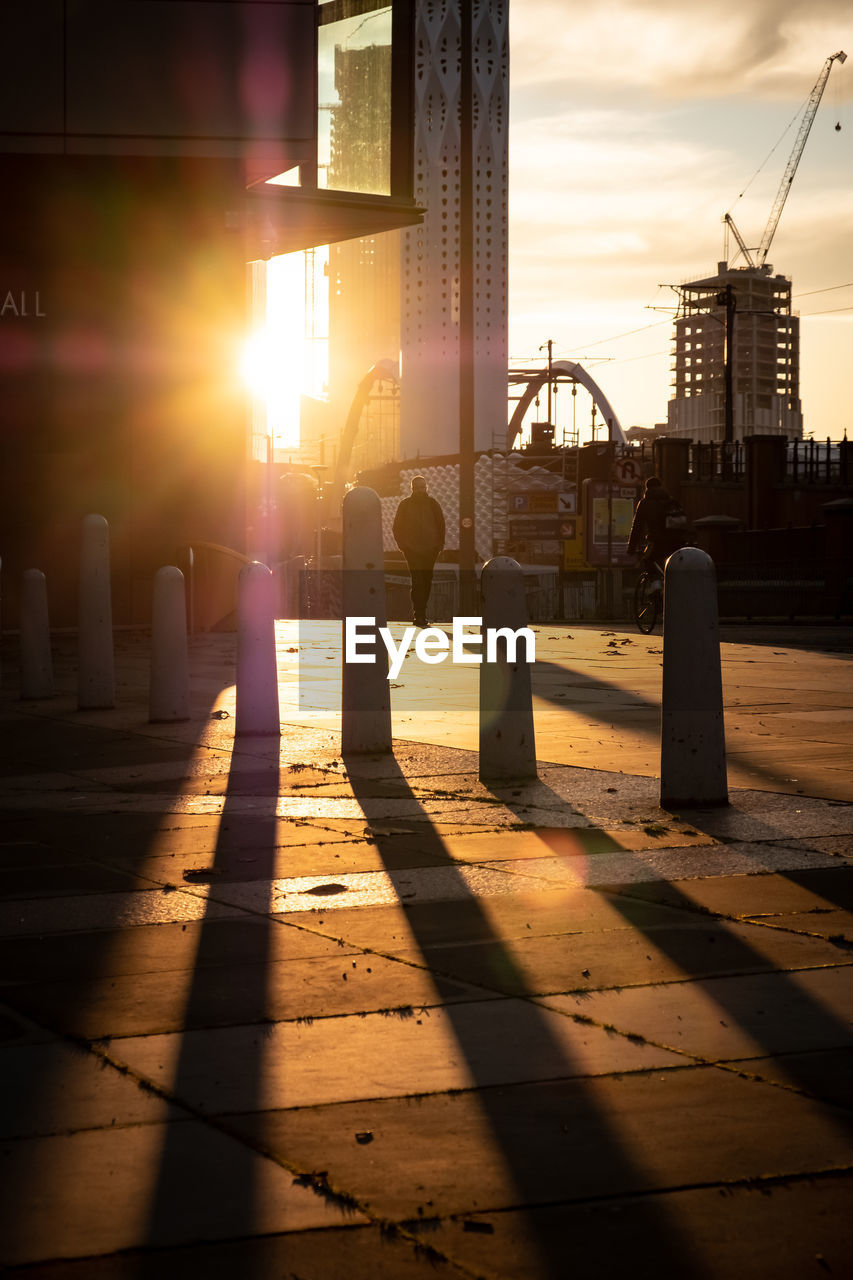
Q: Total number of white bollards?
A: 7